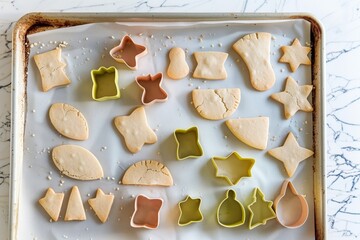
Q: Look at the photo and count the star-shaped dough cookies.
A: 3